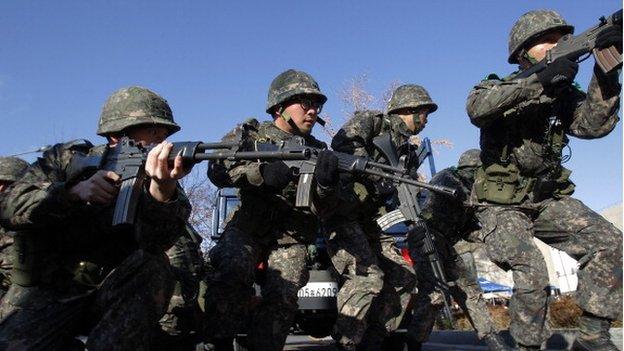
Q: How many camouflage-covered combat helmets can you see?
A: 6